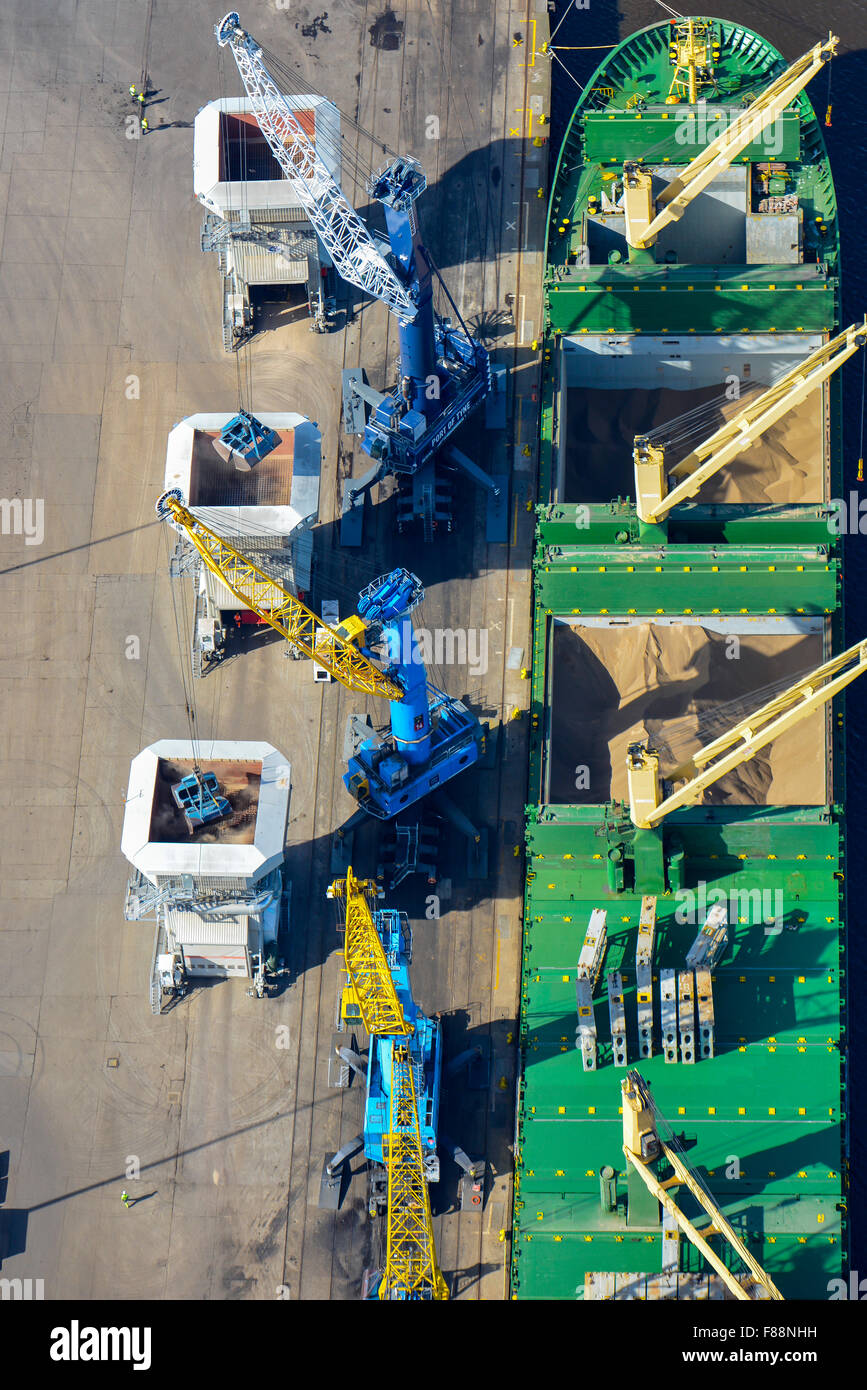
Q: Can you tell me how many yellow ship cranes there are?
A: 4